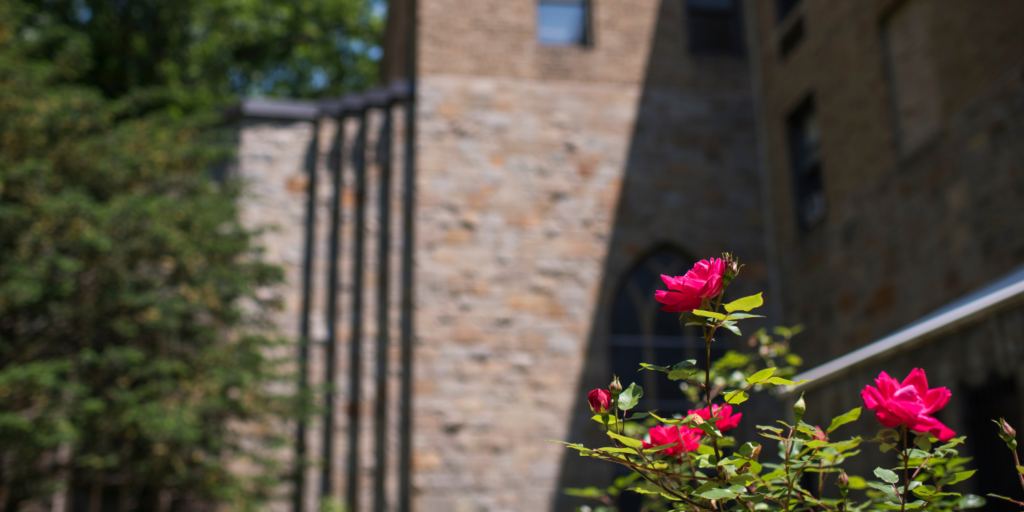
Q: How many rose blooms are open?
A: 4